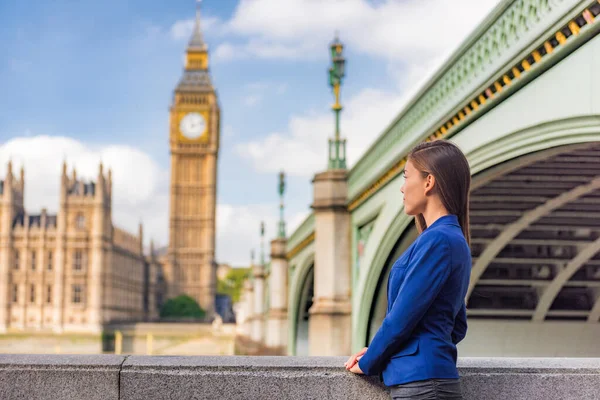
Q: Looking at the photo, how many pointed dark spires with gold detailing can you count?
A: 1